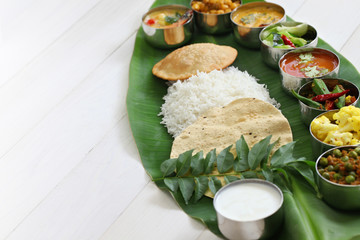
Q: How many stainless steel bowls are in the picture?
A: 9